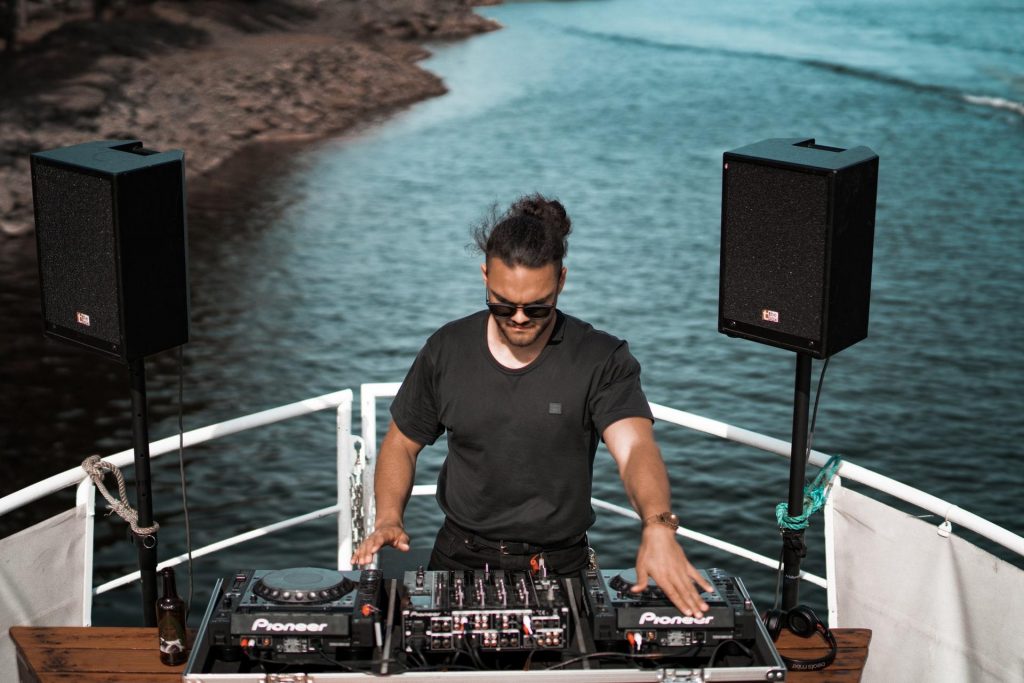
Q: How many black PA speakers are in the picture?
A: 2